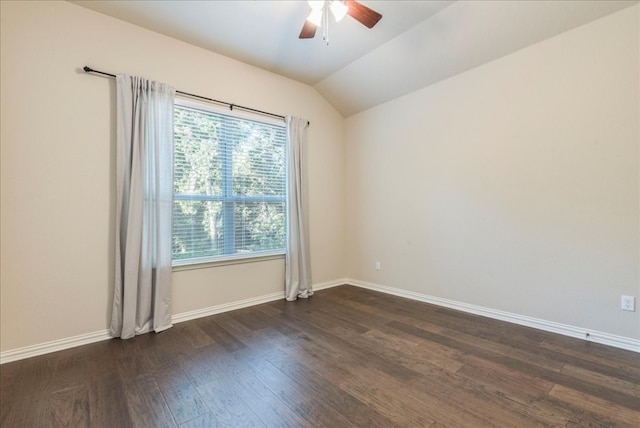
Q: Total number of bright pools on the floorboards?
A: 1